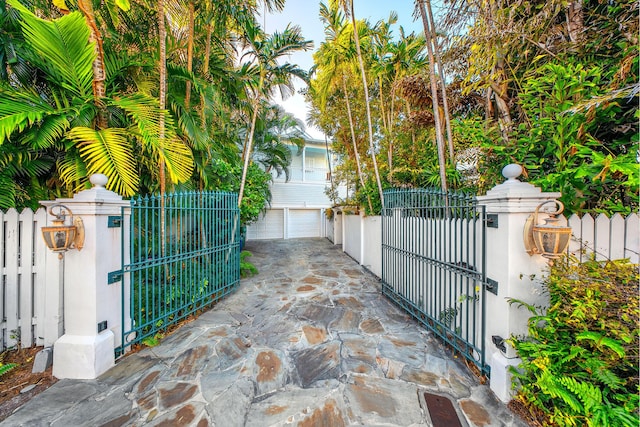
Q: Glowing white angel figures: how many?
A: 0